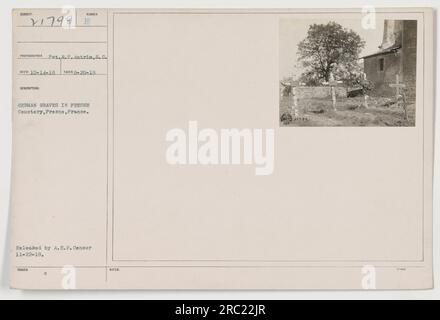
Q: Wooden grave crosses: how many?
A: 4